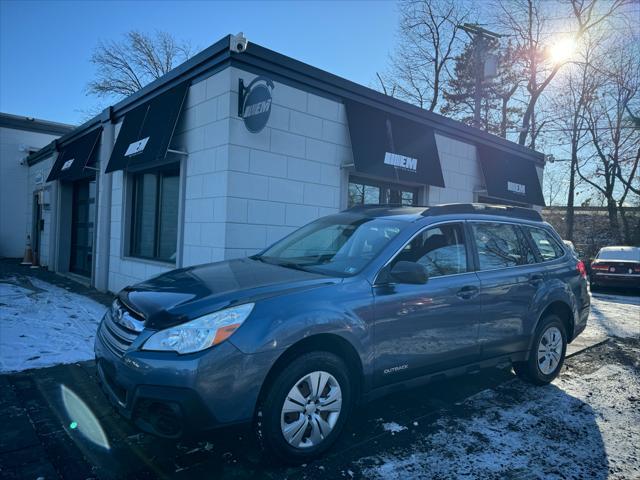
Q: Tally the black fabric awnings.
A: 4